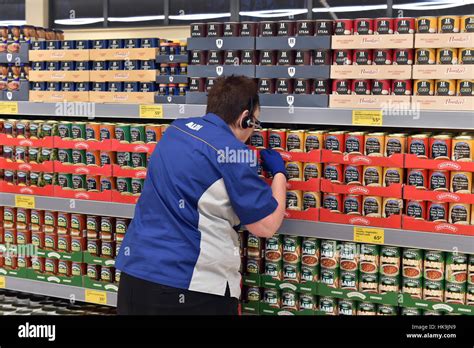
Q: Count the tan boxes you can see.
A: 12